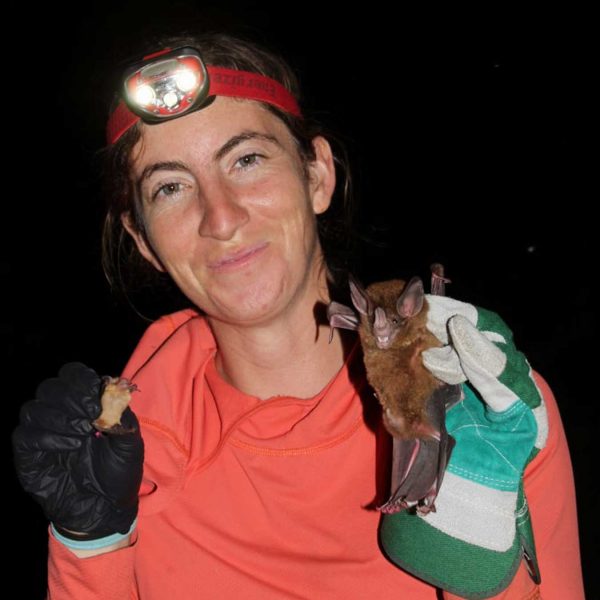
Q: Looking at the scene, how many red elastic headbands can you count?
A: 1